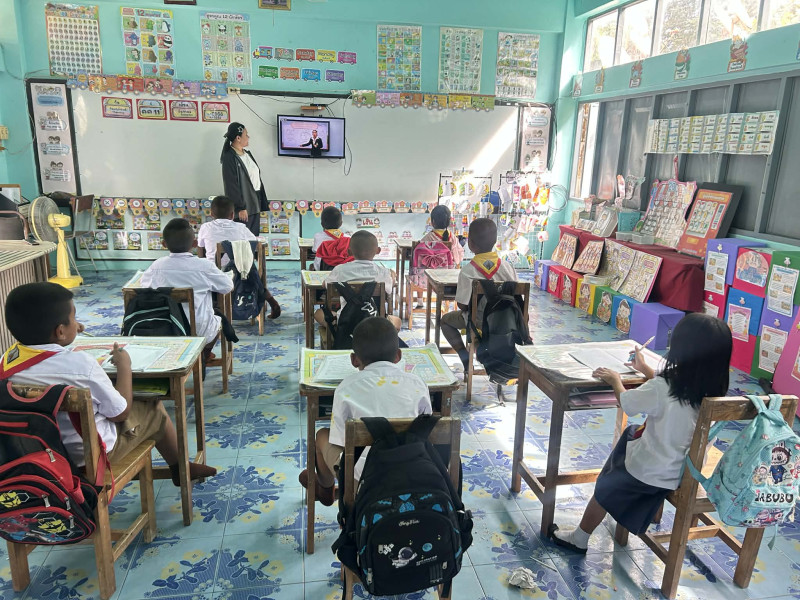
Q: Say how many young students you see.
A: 9